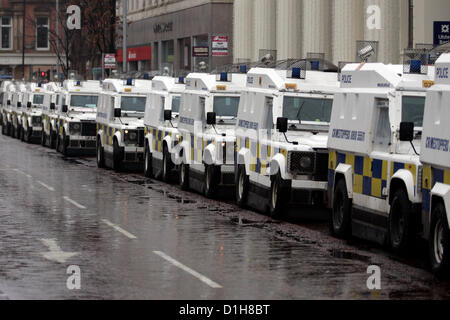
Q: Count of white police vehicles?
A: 11